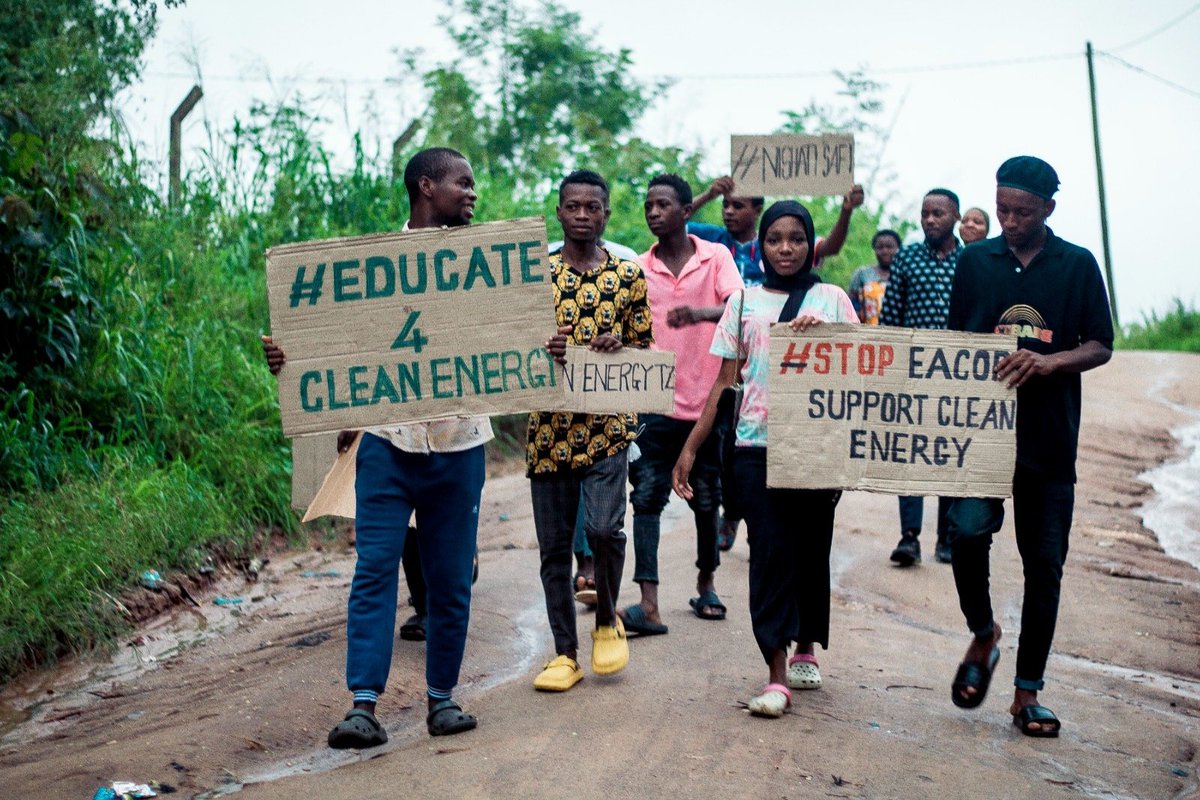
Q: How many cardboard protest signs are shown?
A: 4